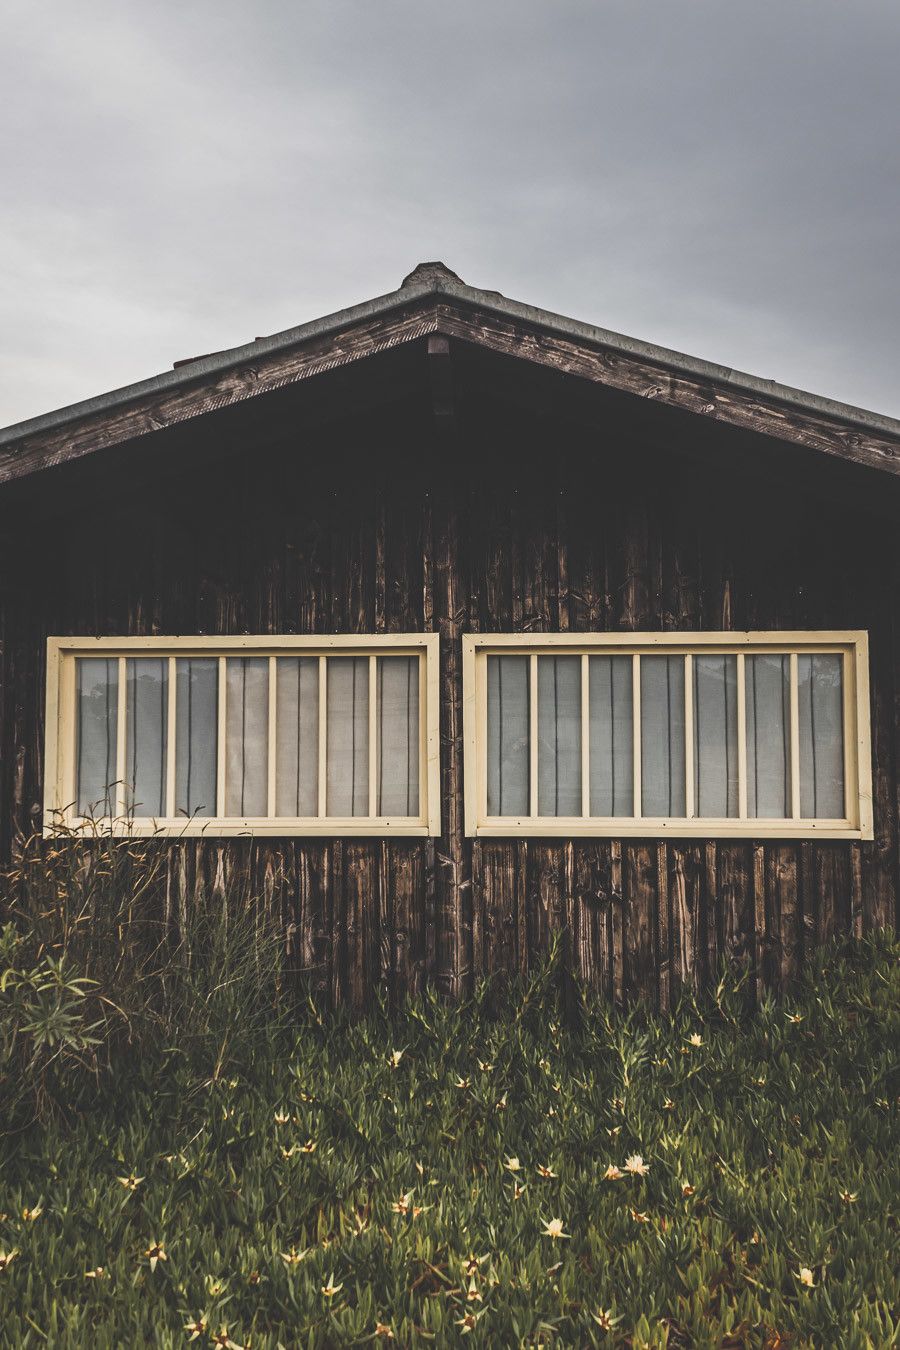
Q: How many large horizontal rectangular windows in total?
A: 2